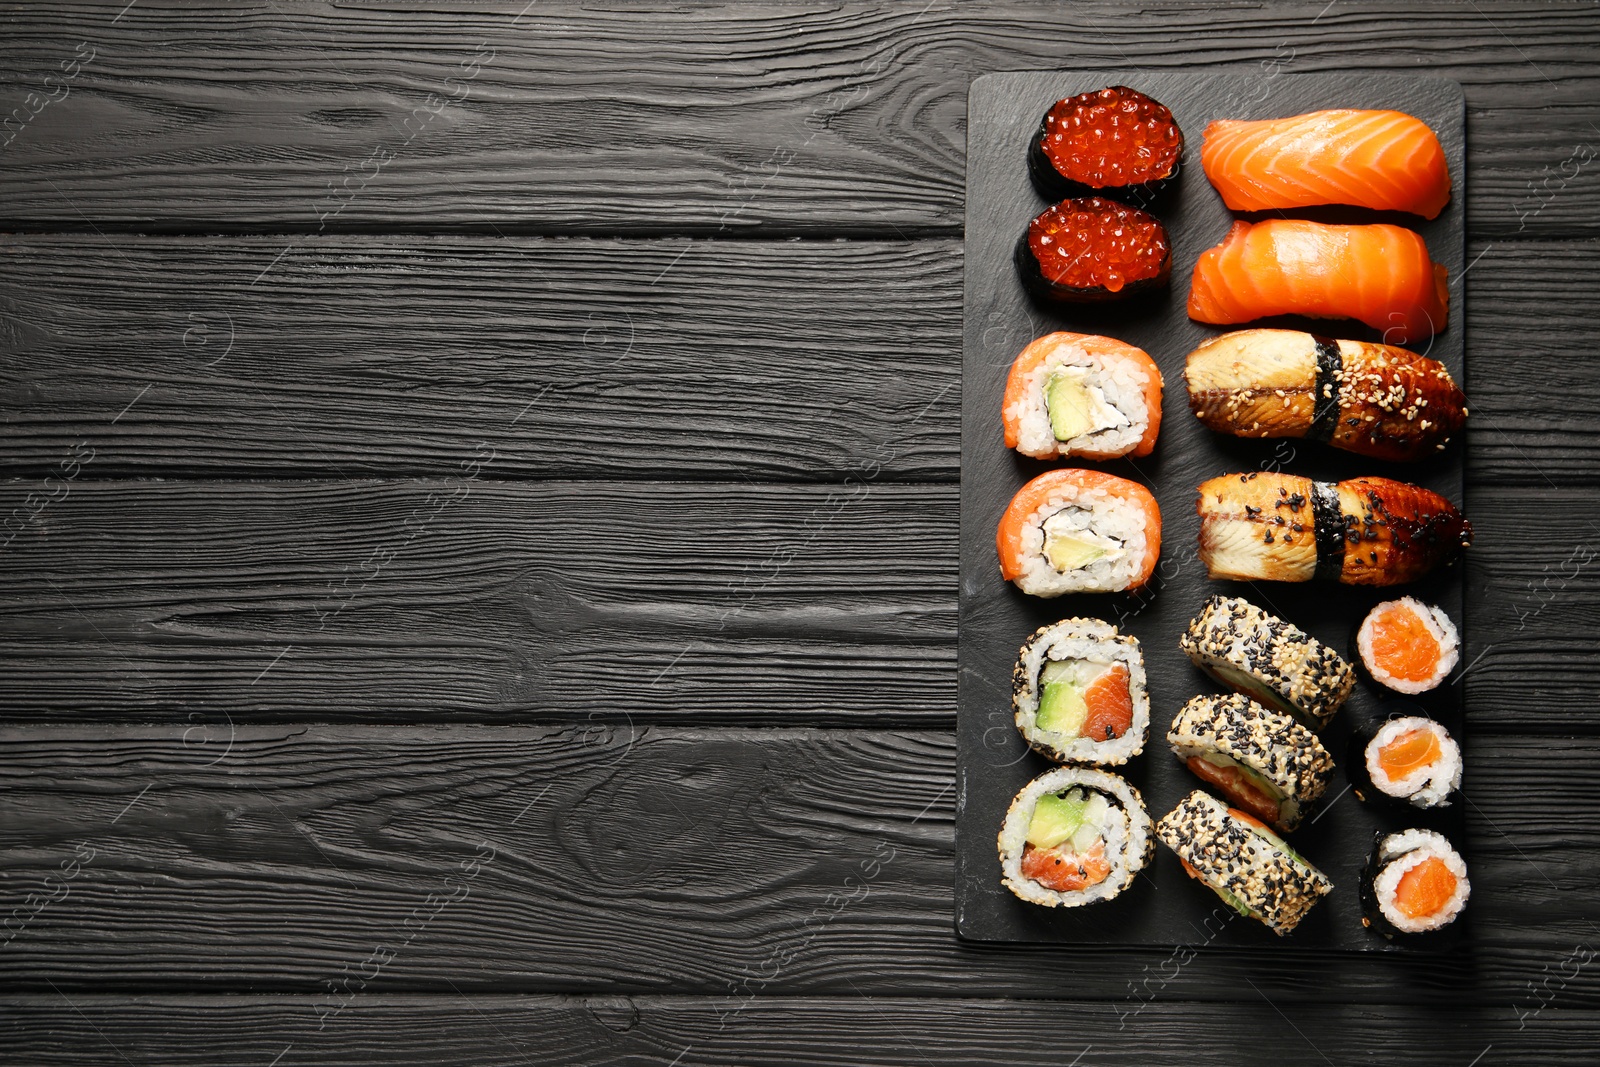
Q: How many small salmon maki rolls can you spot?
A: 3